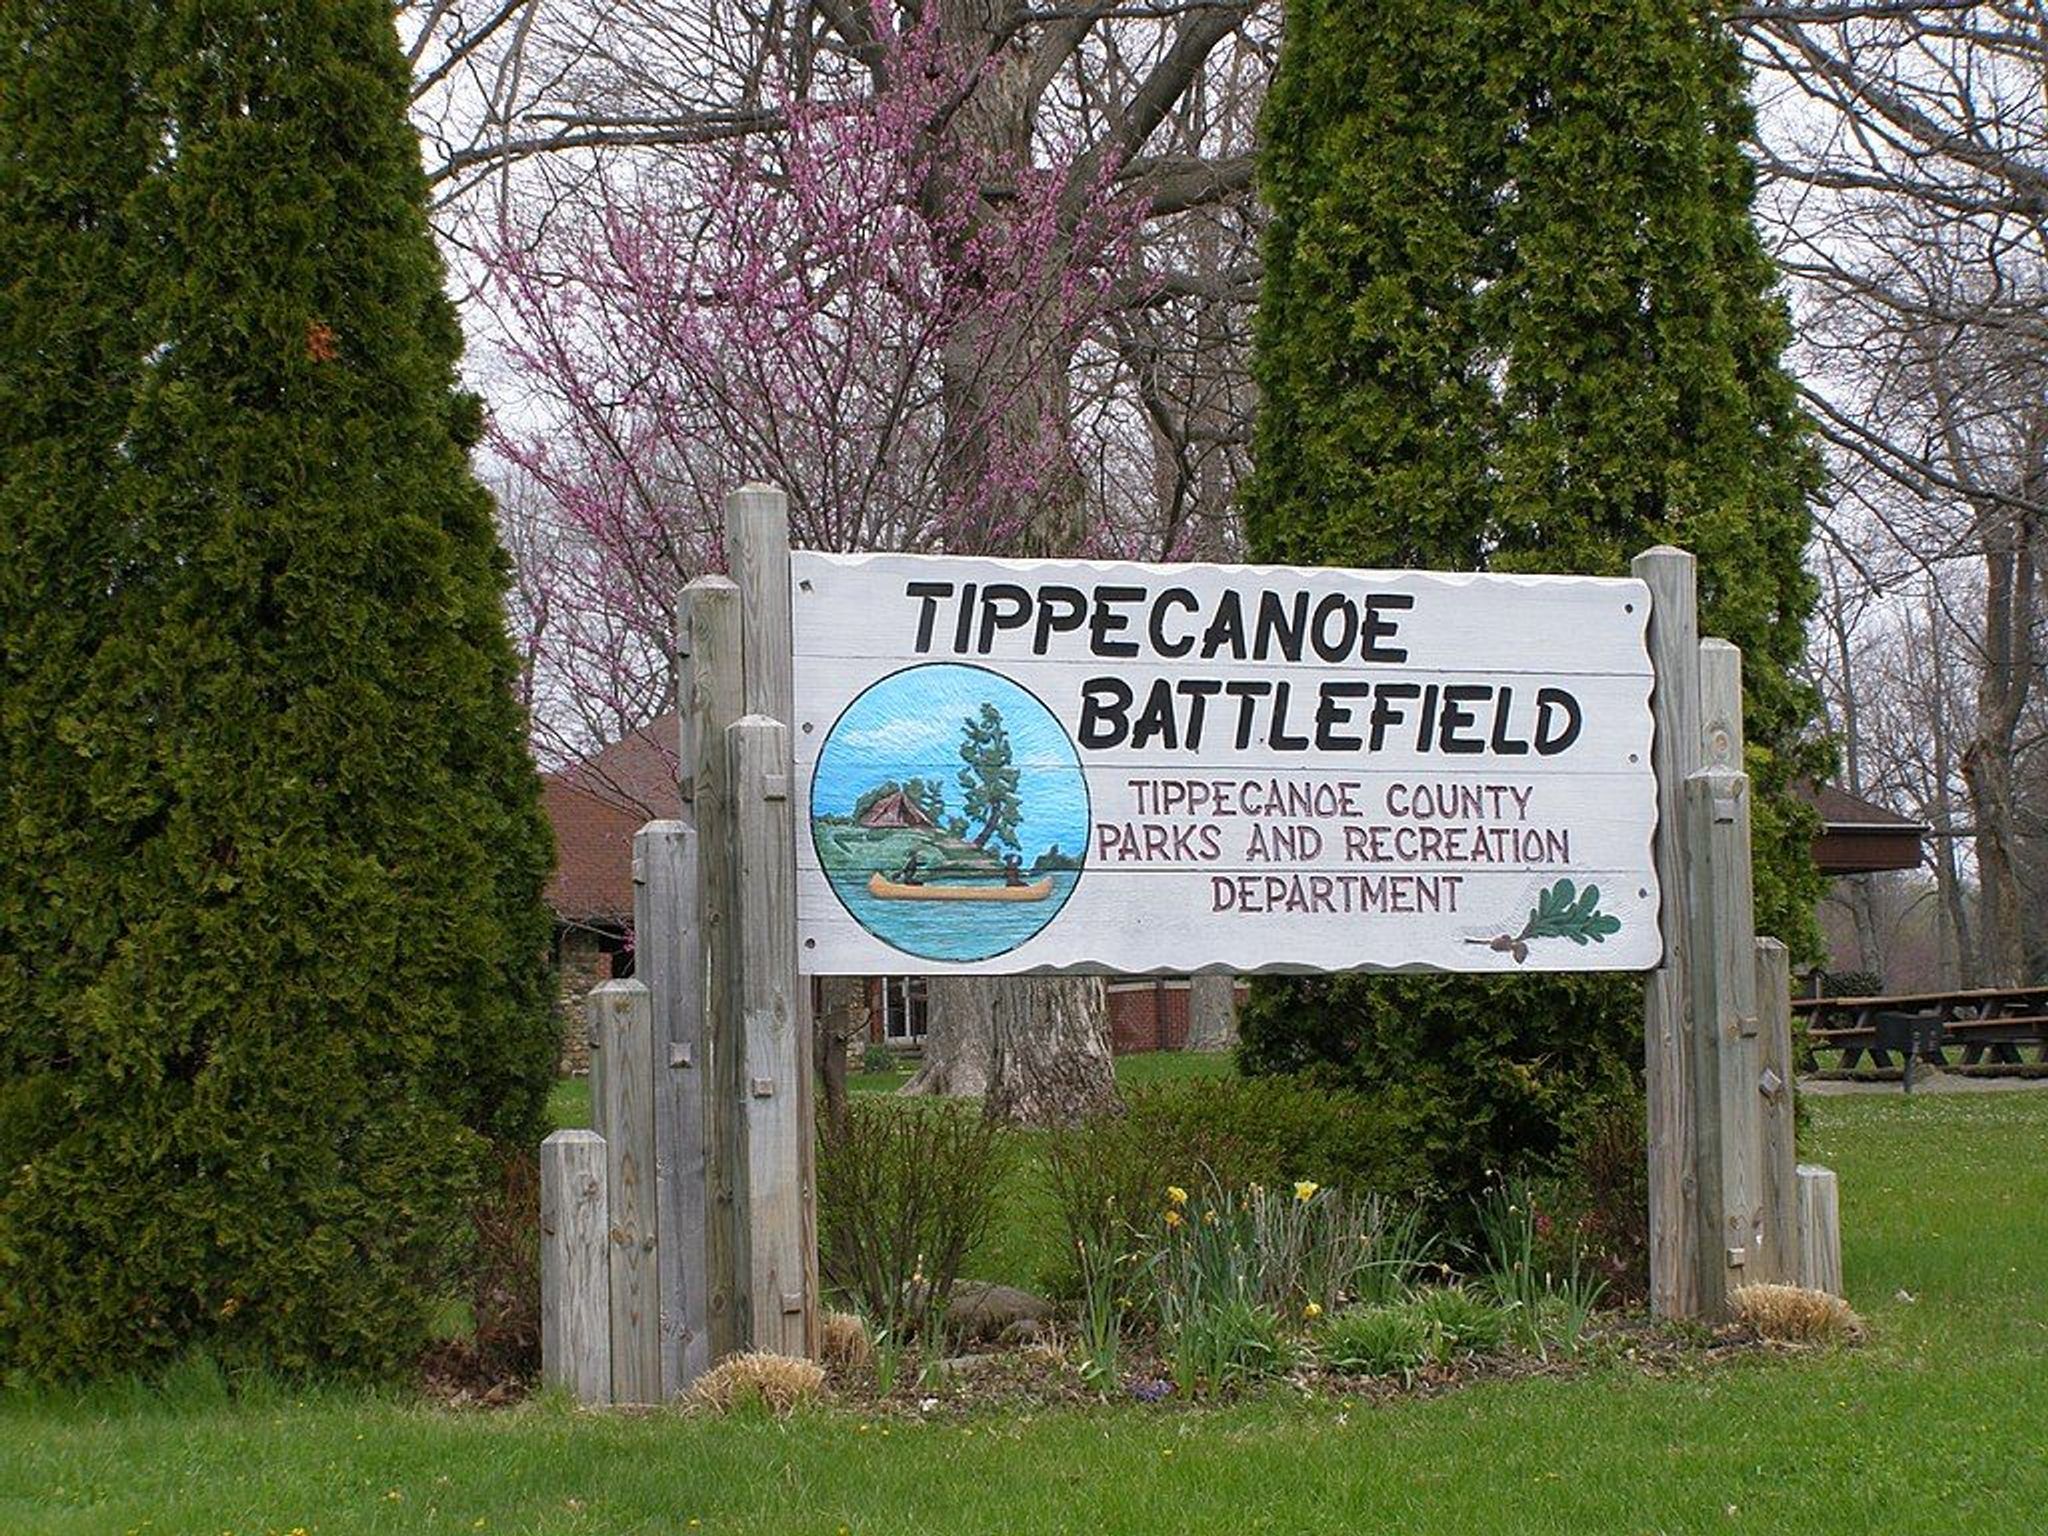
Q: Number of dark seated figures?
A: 2